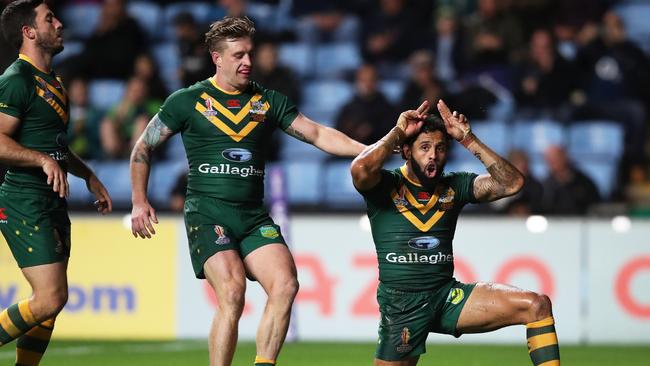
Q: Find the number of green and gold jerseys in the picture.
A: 3